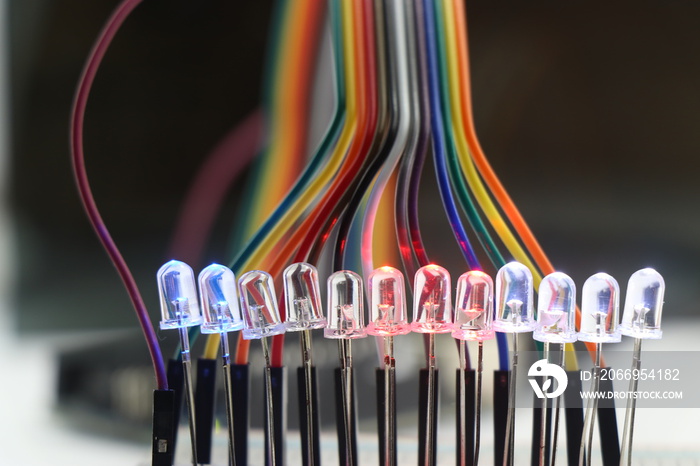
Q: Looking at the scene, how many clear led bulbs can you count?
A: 12